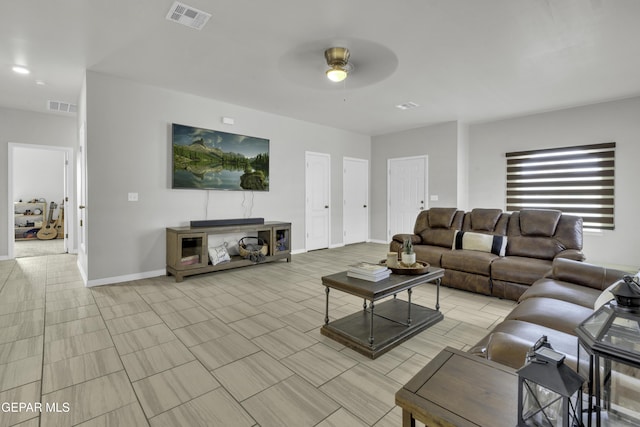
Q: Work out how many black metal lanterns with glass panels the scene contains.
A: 2